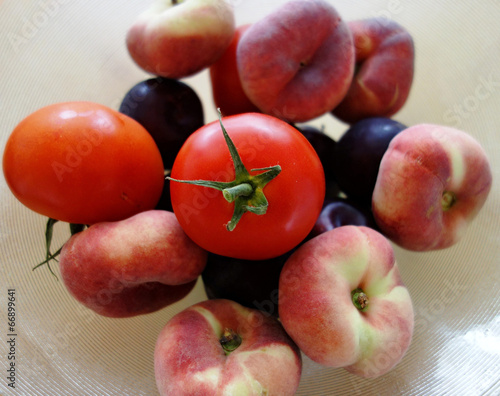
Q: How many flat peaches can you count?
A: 7